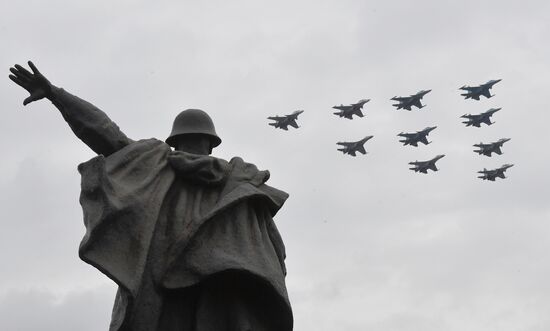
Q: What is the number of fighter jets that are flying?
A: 10